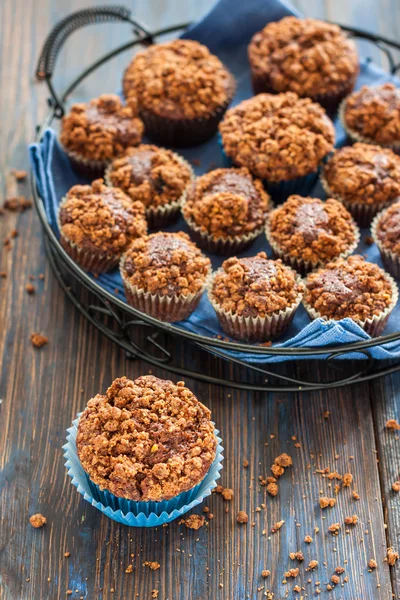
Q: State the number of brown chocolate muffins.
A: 15